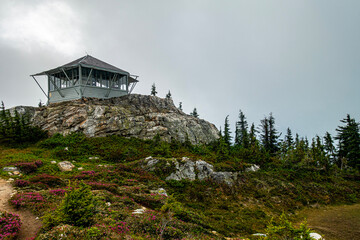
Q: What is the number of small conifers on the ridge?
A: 4